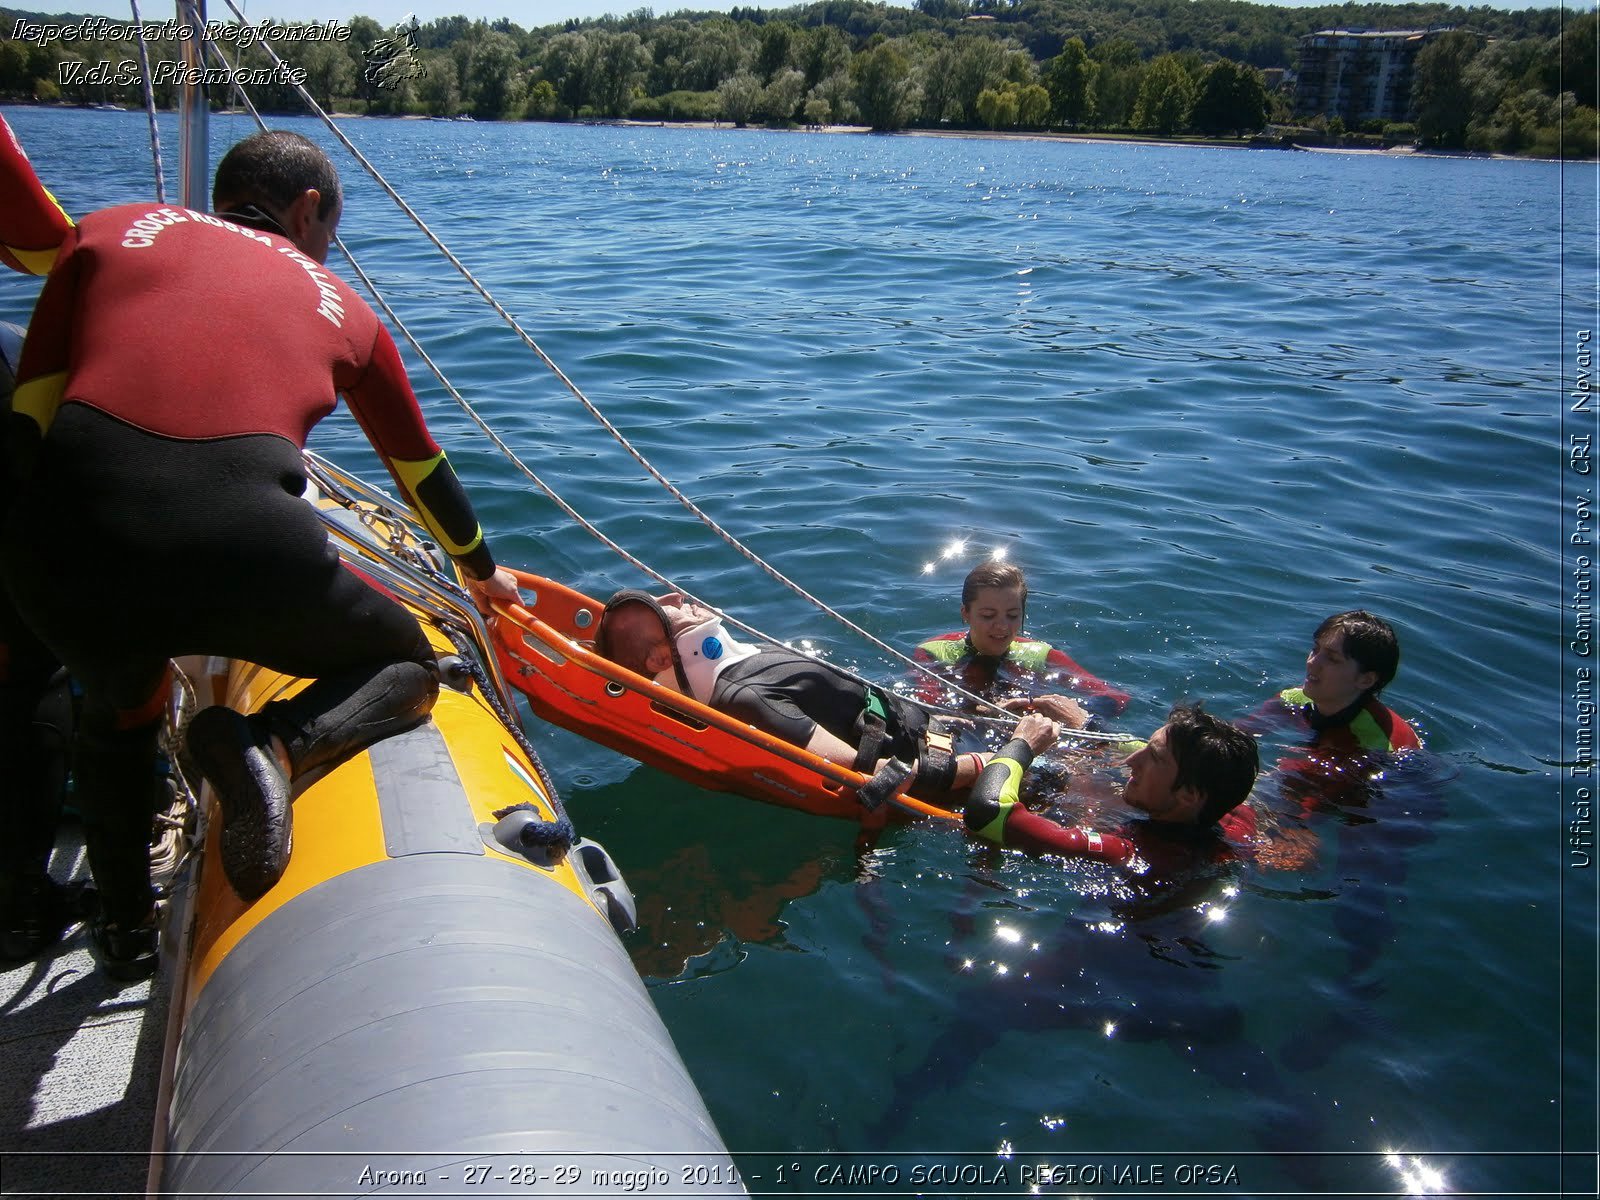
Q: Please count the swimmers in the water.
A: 3